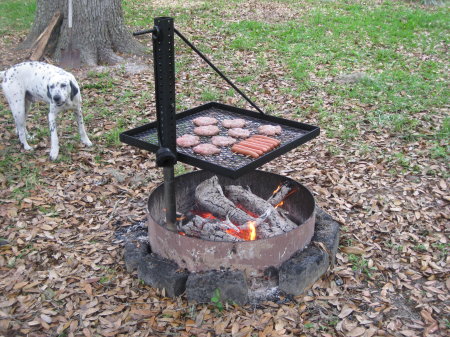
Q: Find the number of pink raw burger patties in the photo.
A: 8